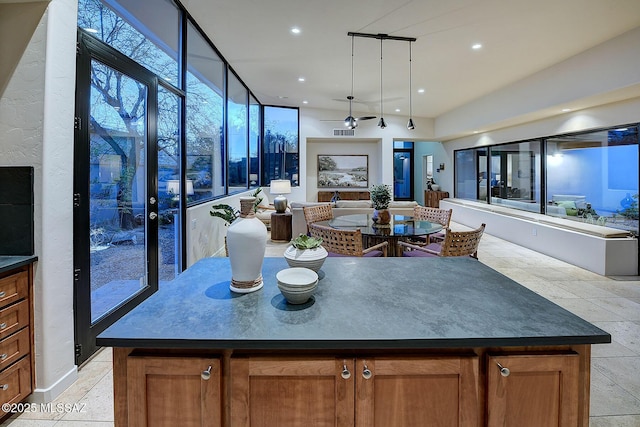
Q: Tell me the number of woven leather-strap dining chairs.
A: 4